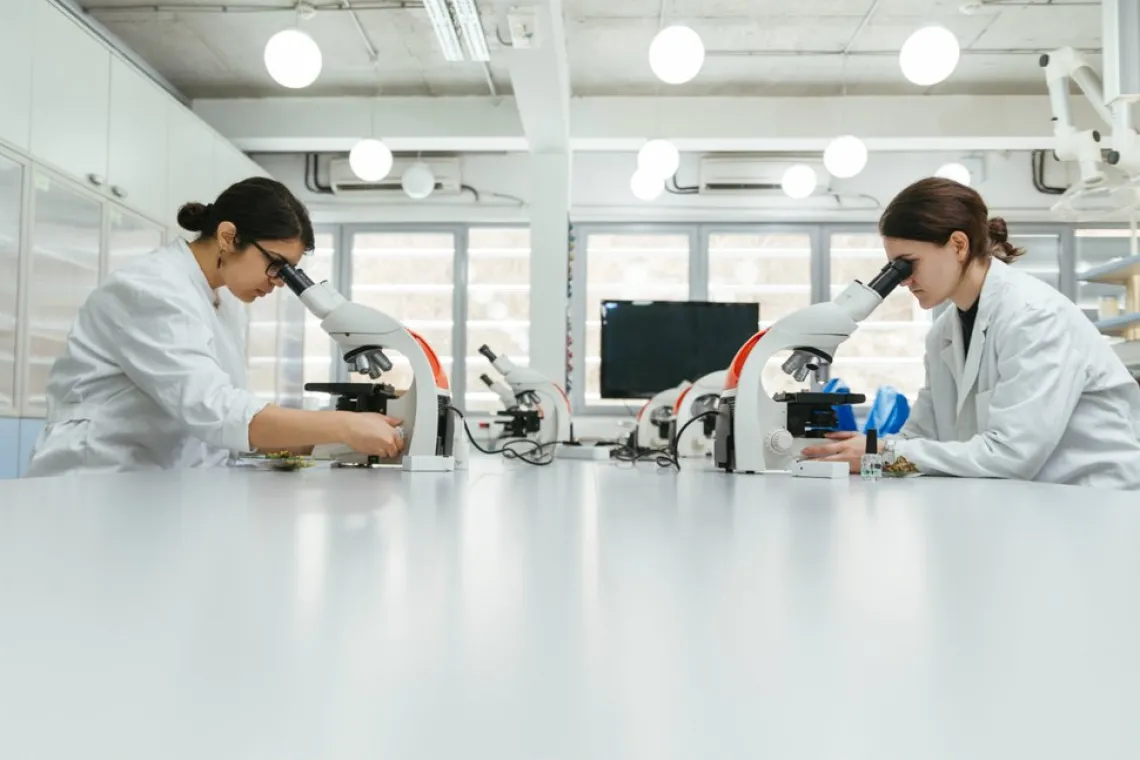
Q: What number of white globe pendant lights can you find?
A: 10